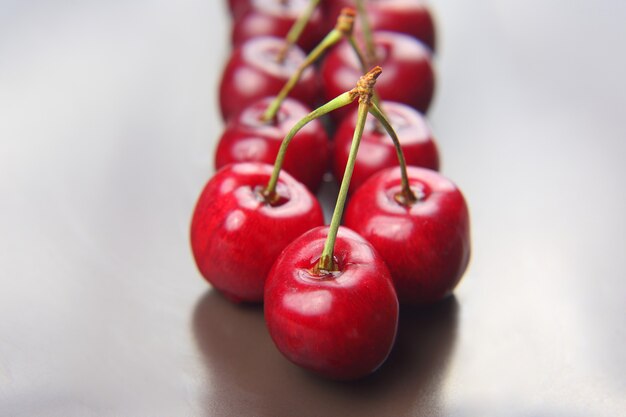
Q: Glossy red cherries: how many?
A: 9